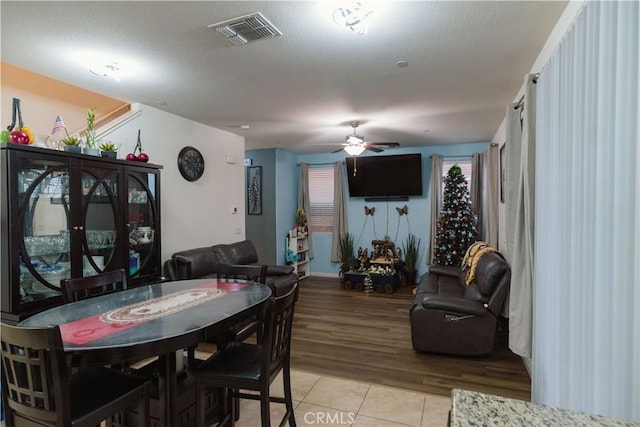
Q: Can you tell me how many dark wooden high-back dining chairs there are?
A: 4